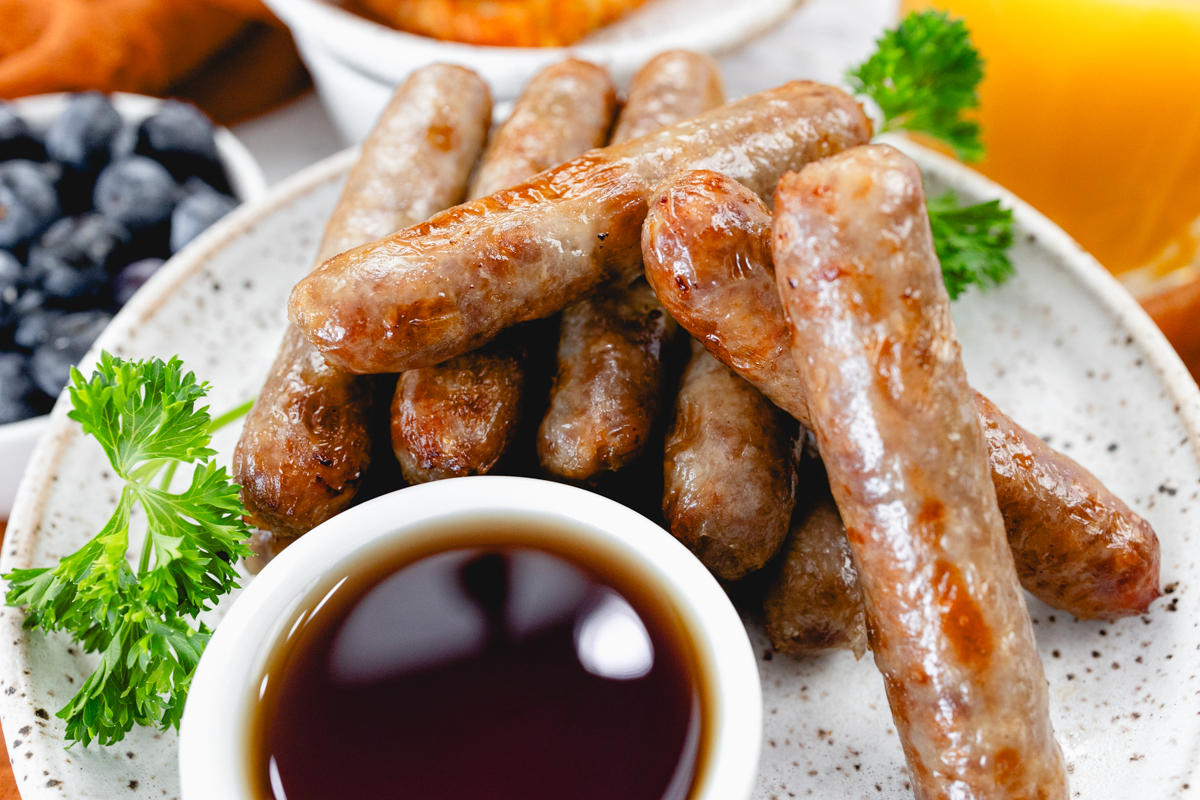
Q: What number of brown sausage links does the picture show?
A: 8